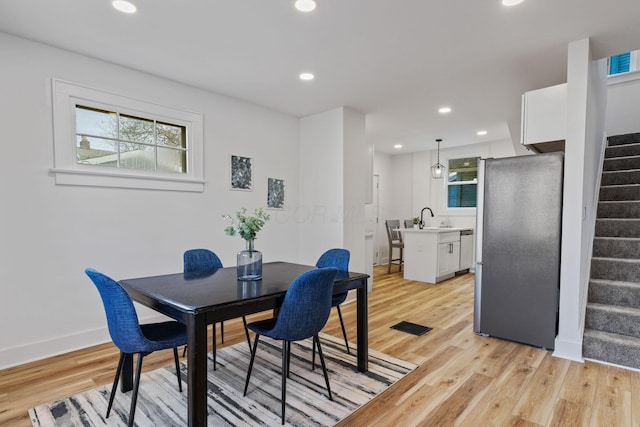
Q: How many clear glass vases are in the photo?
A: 1